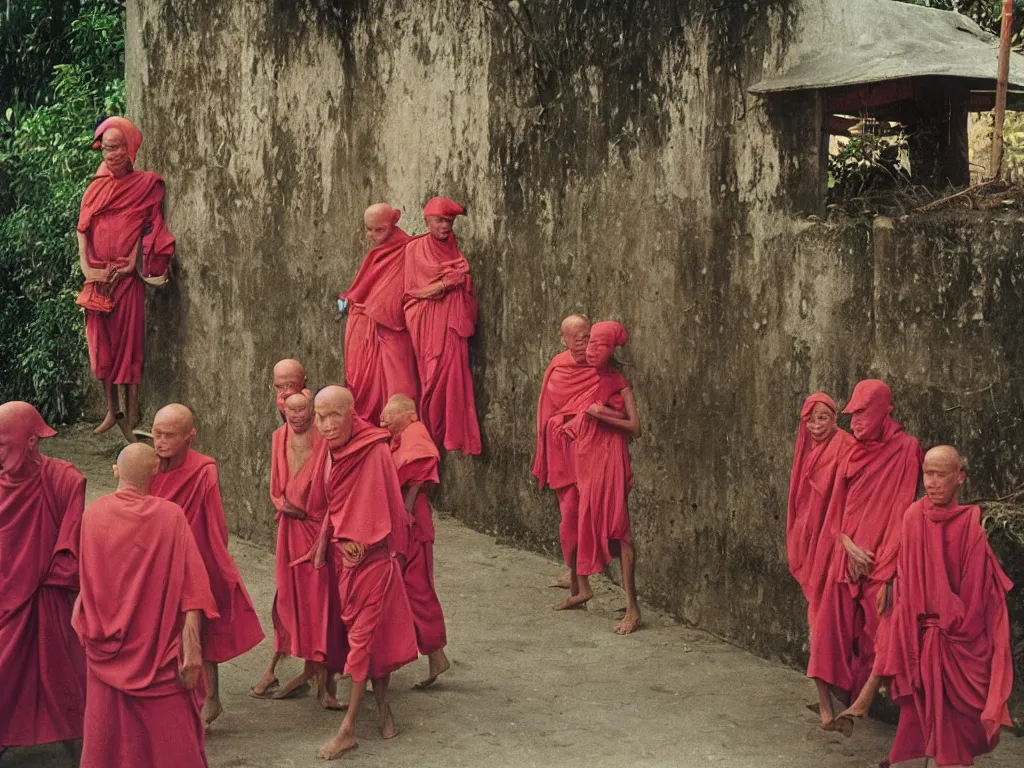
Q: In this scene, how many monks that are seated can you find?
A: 0